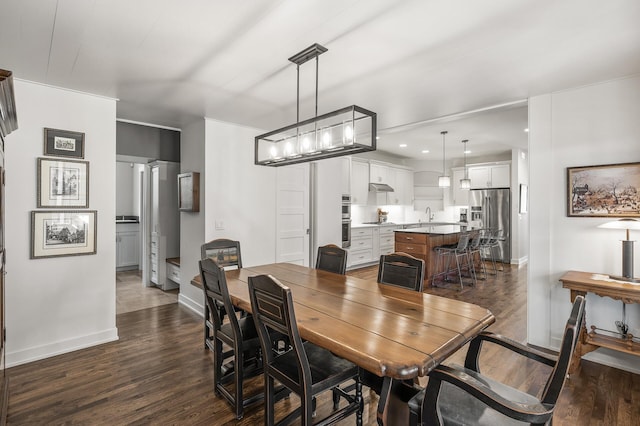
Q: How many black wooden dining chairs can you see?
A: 6